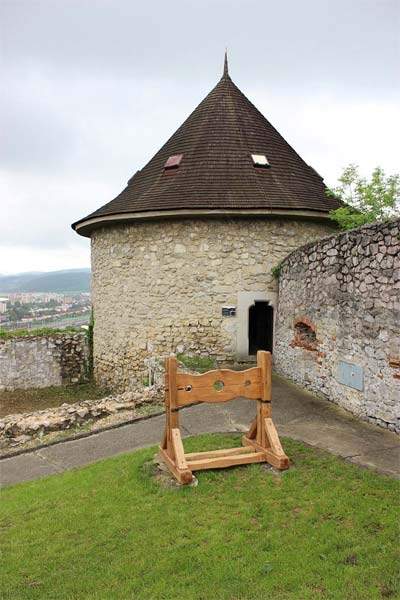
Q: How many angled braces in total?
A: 4